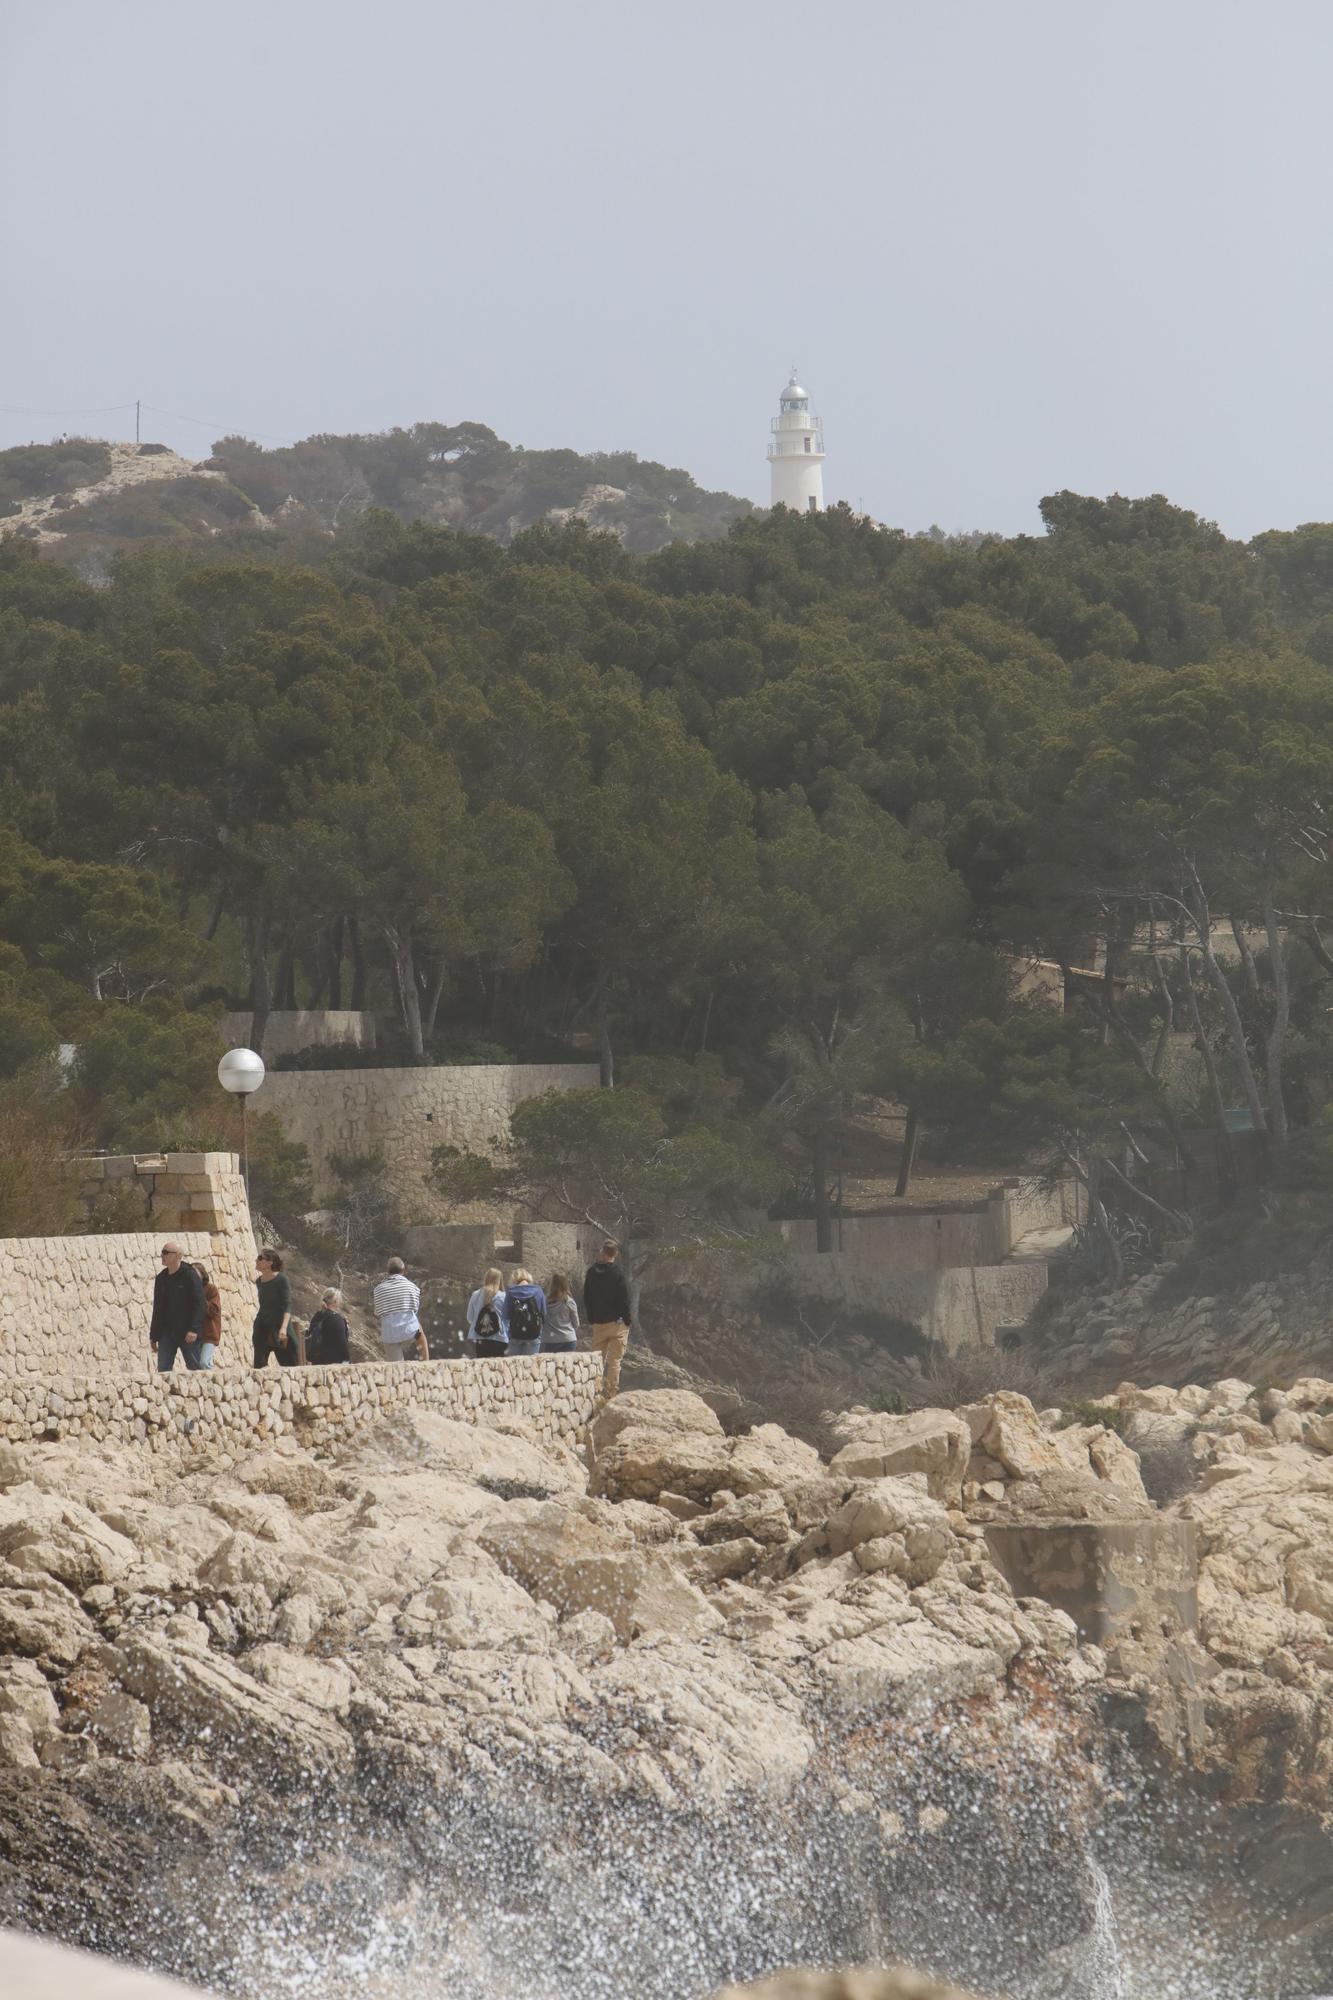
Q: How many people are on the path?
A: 9